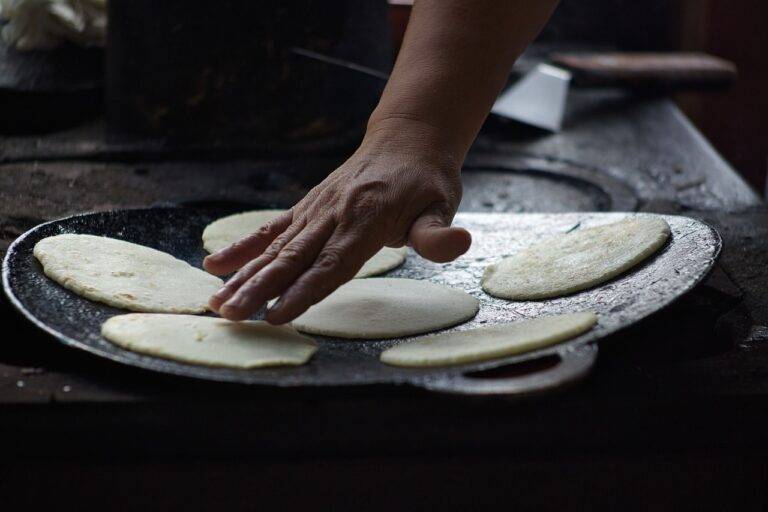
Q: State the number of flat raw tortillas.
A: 6